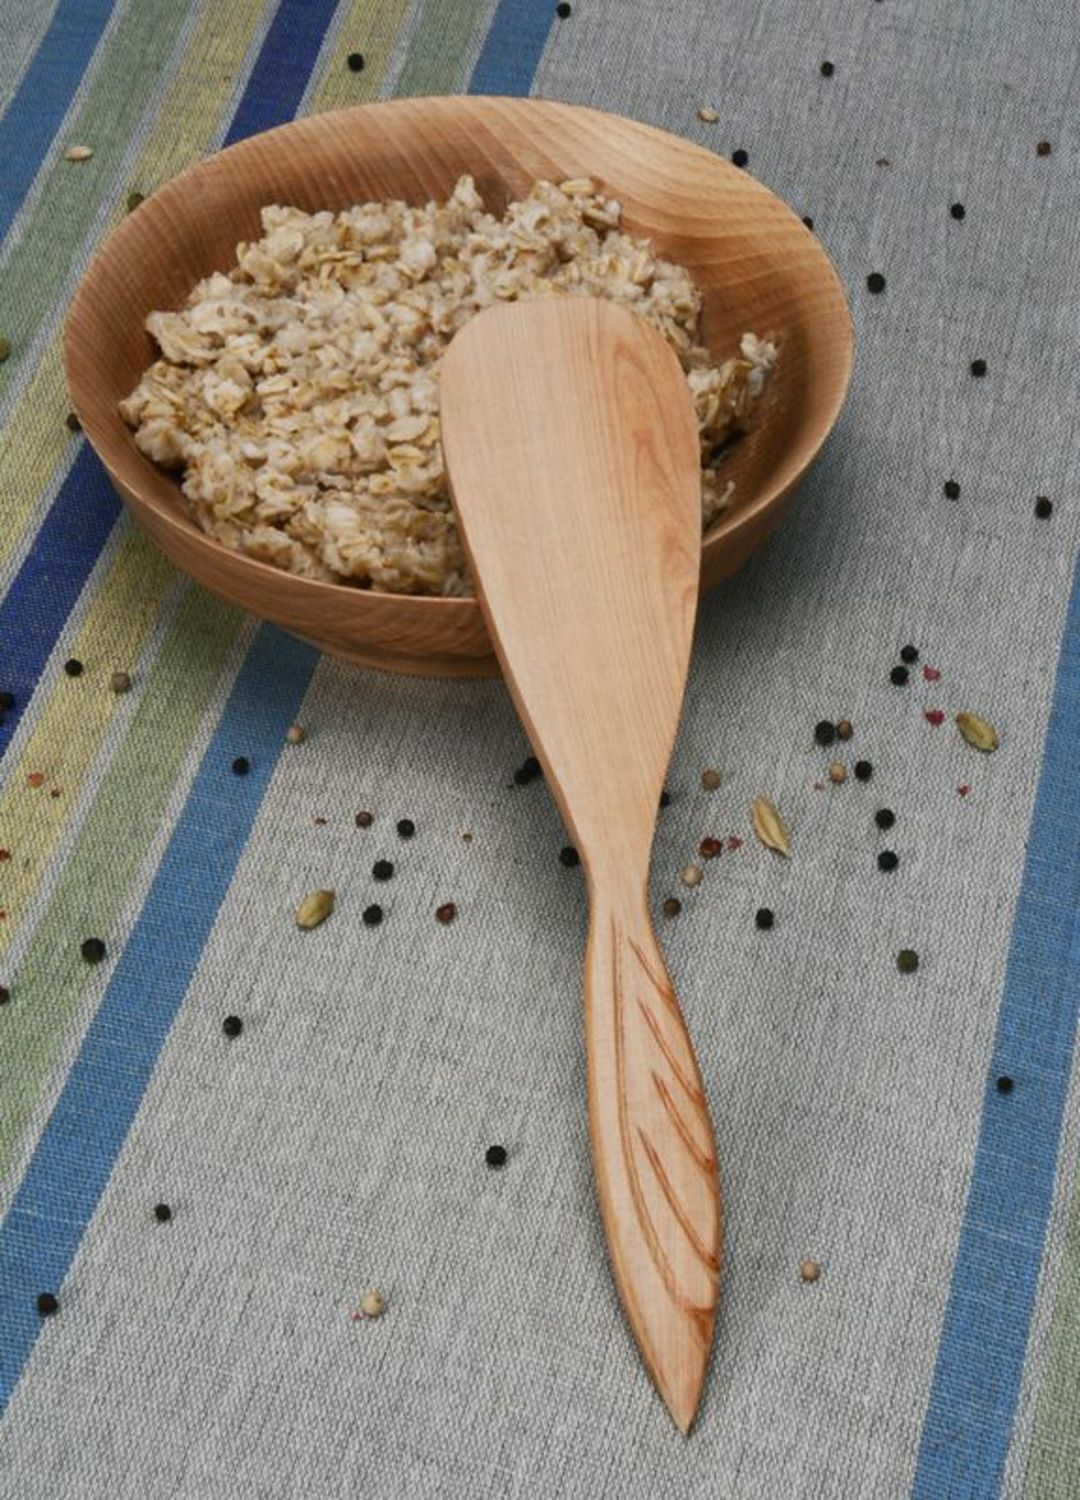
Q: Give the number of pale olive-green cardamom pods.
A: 3